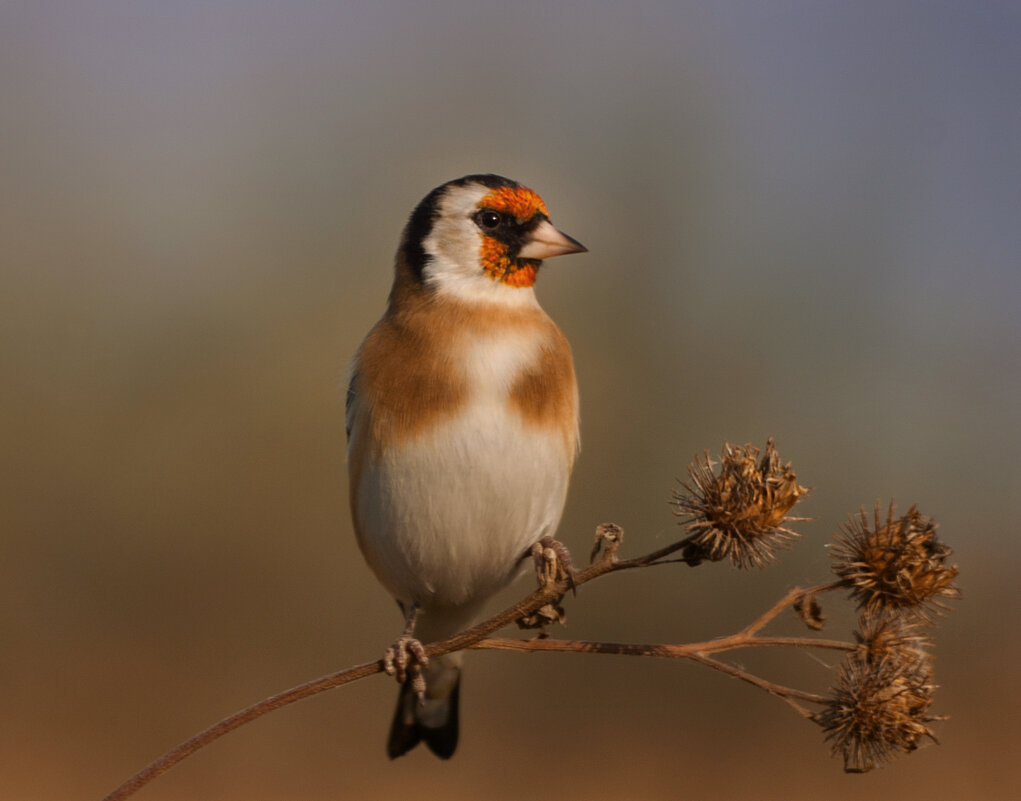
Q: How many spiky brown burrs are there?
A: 4